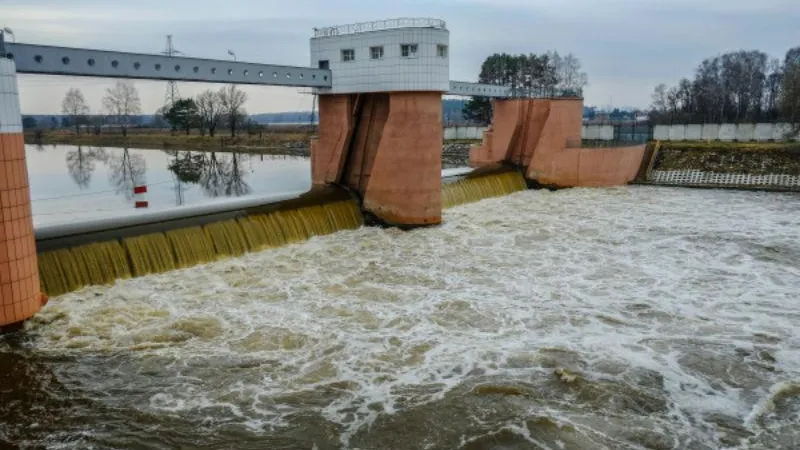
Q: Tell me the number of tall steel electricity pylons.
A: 1